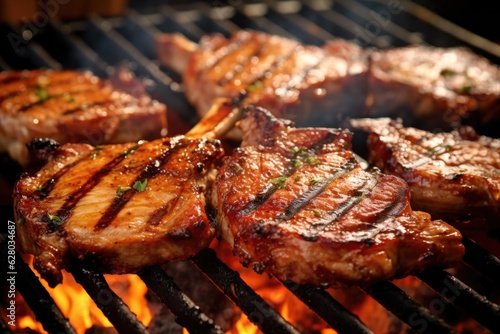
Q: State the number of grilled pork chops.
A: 6